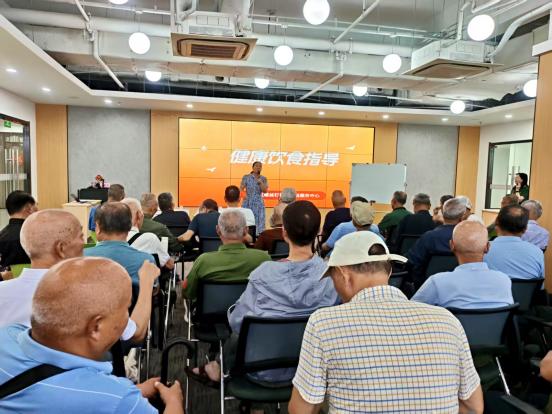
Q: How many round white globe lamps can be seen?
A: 11